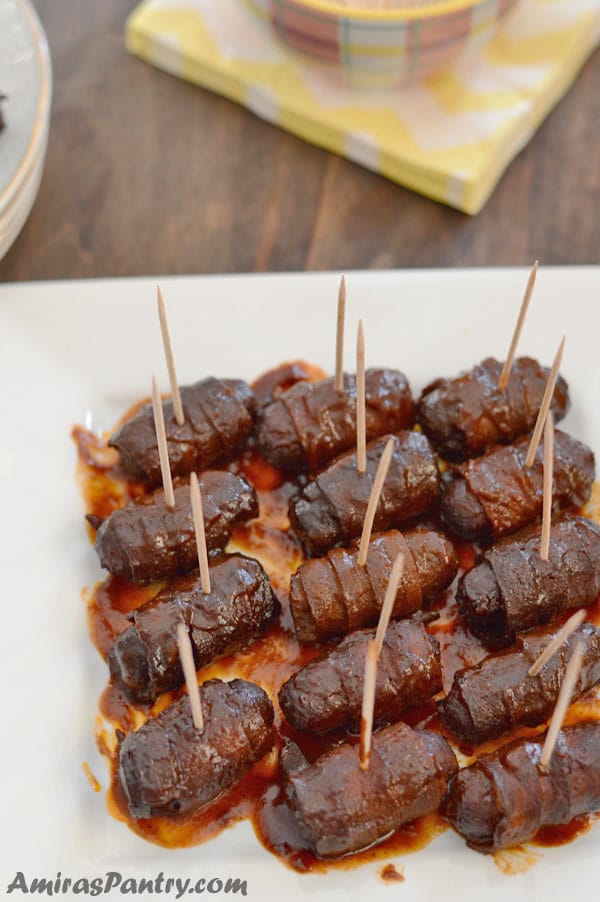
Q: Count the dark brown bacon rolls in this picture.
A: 14